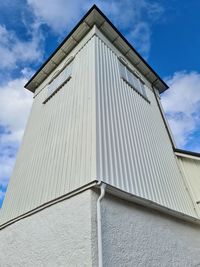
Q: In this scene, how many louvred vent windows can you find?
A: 2